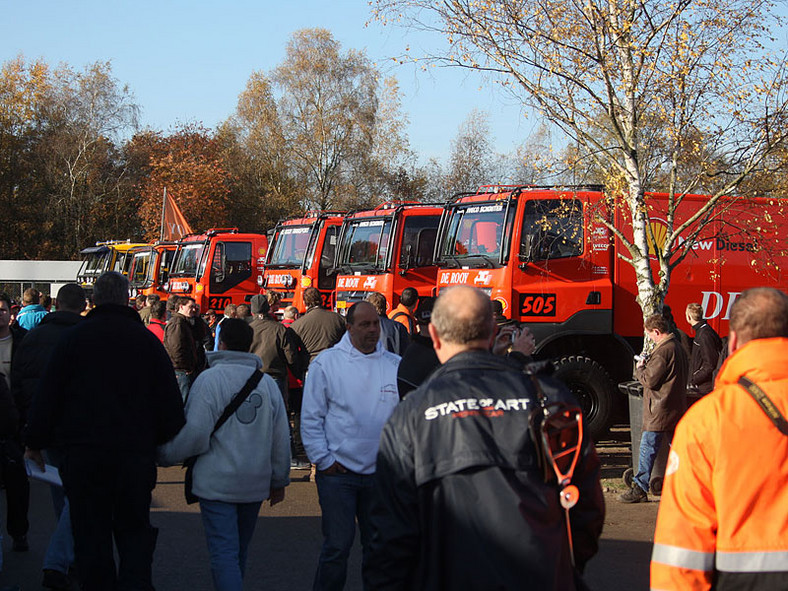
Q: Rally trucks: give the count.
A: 6